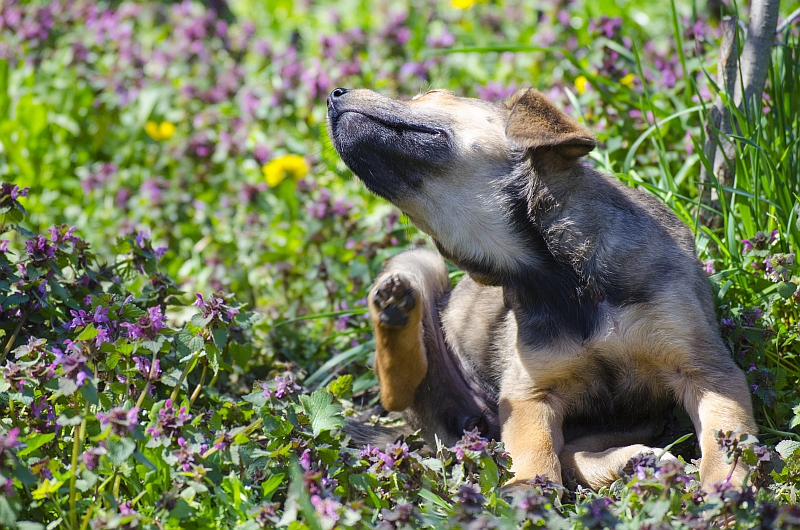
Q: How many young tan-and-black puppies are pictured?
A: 1